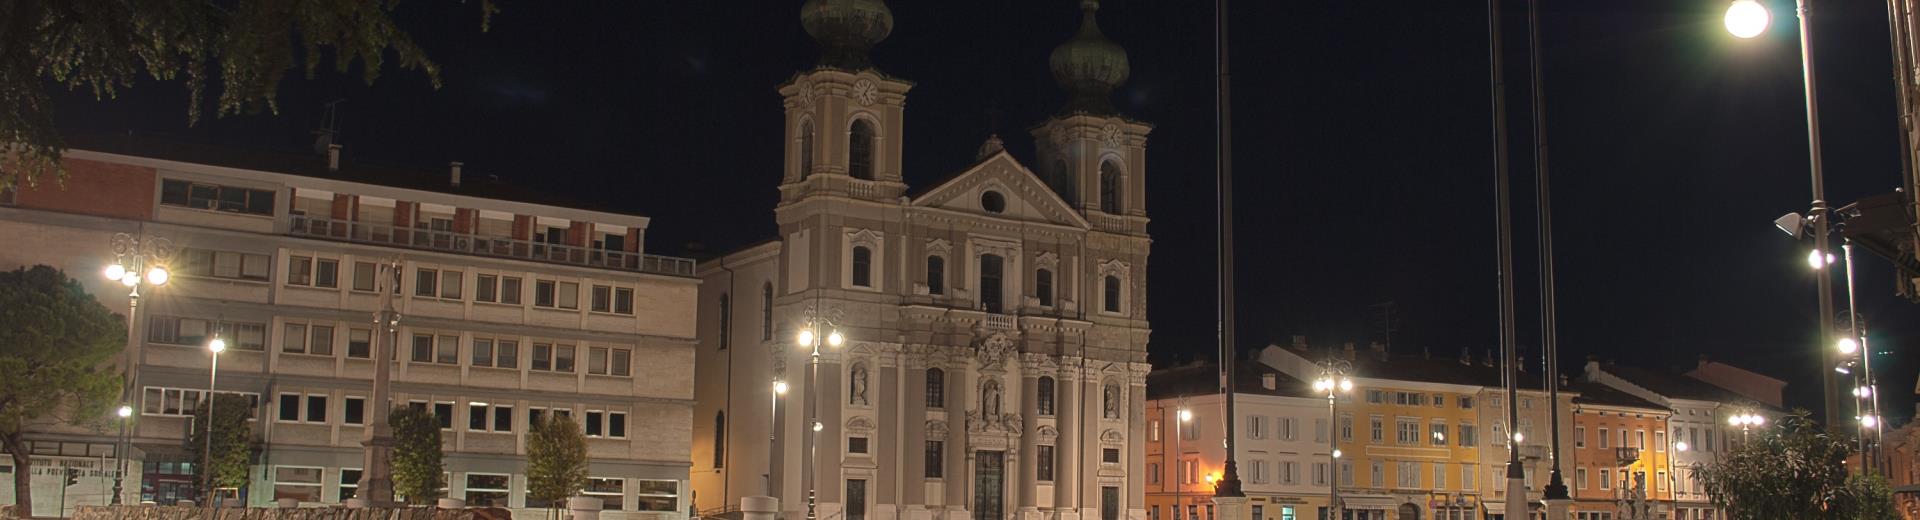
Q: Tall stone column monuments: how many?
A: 1